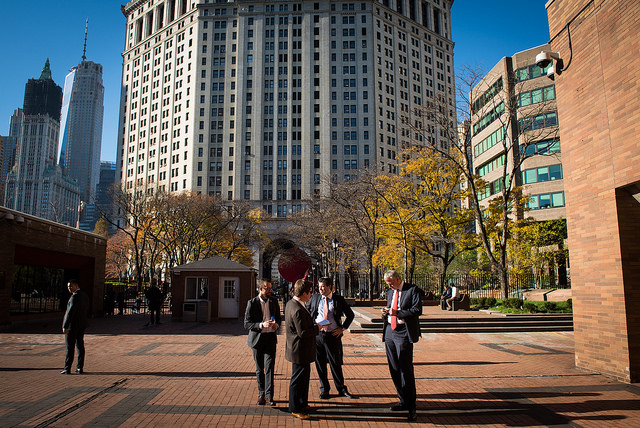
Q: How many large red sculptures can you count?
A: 1